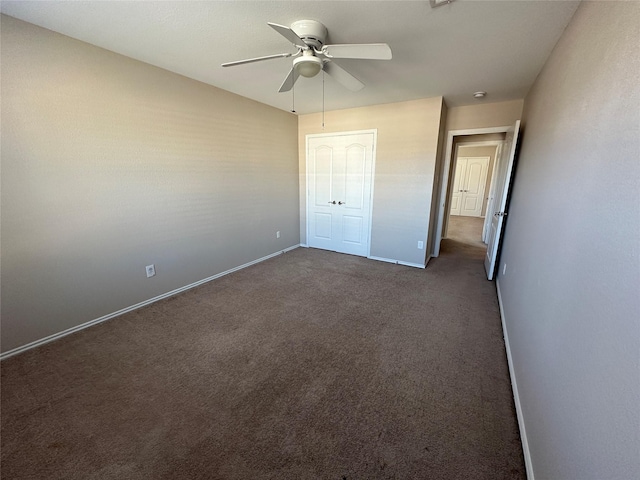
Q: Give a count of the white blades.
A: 5